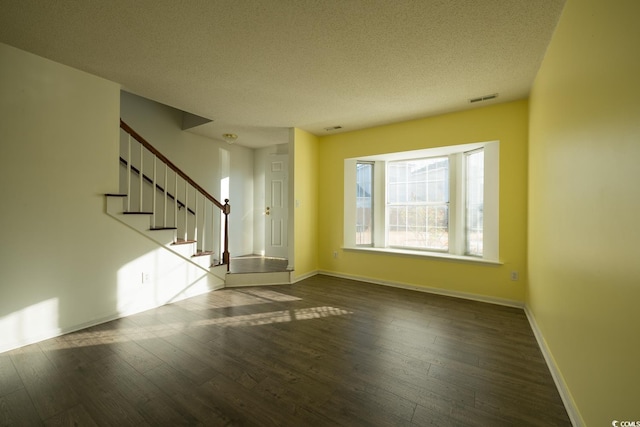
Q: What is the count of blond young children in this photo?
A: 0